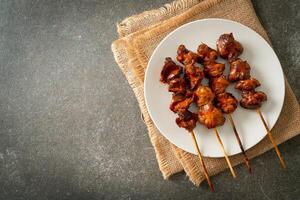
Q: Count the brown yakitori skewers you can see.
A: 4